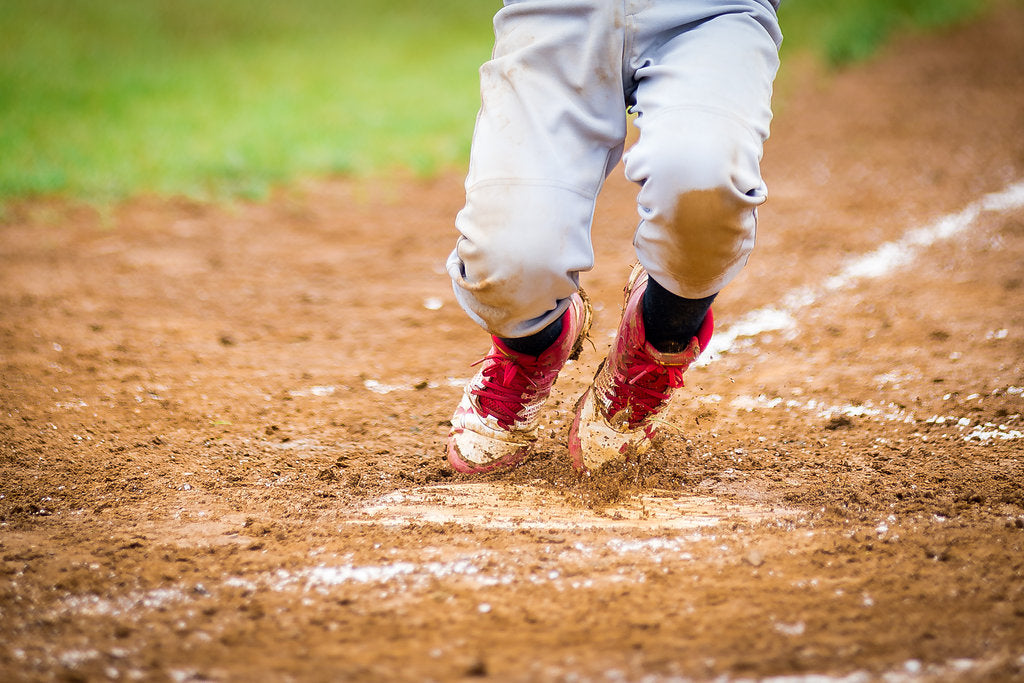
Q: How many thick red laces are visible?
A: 2